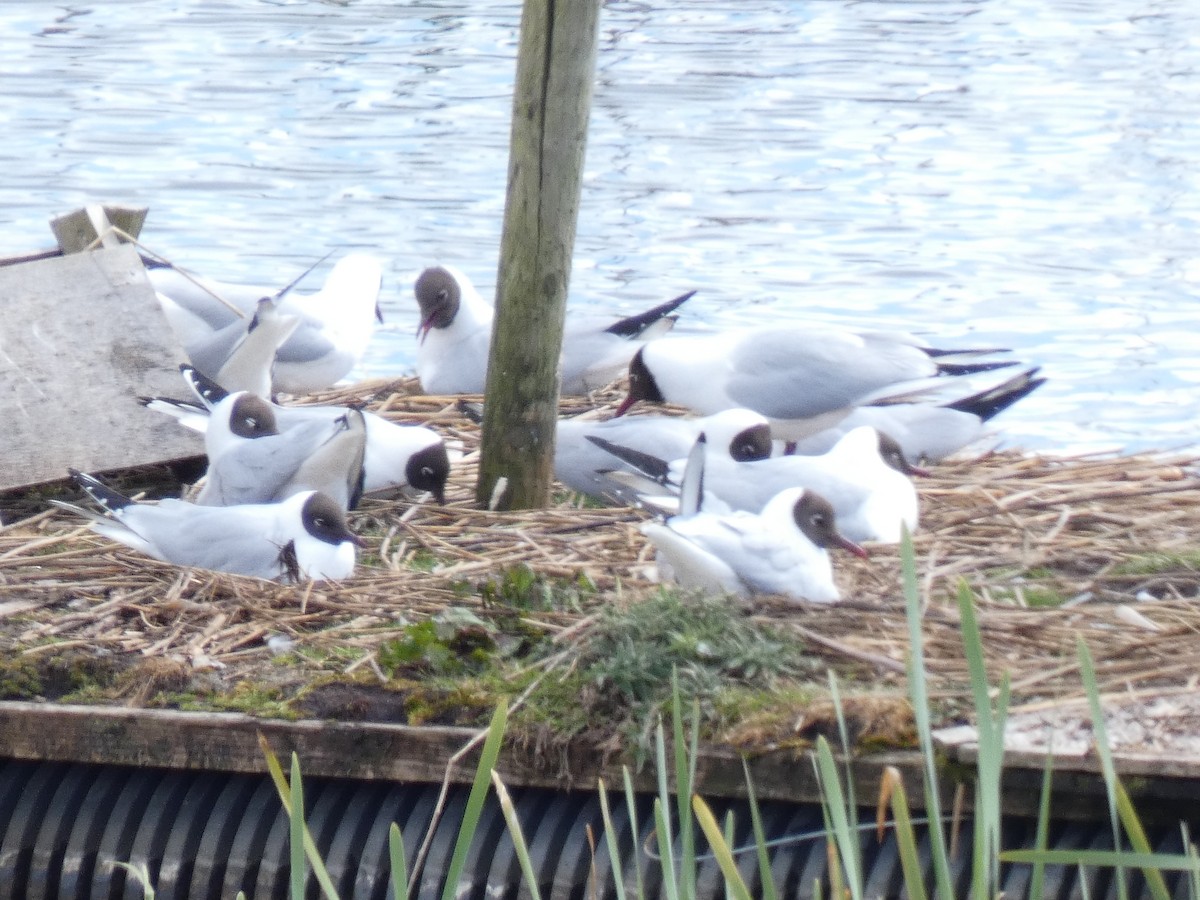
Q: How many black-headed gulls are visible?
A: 11